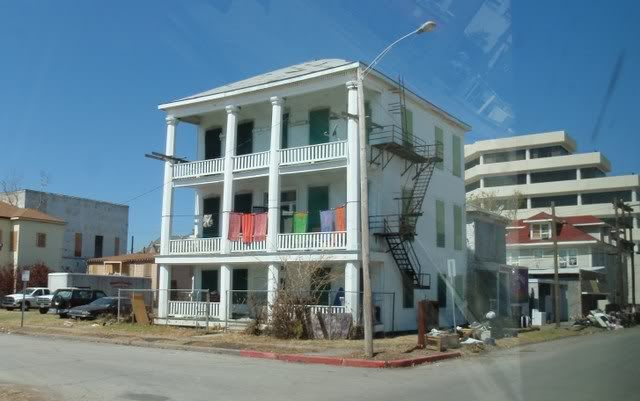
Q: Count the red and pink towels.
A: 3